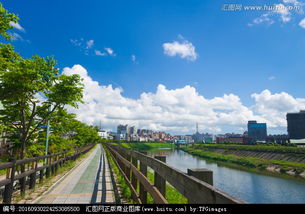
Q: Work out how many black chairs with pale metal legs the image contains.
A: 0